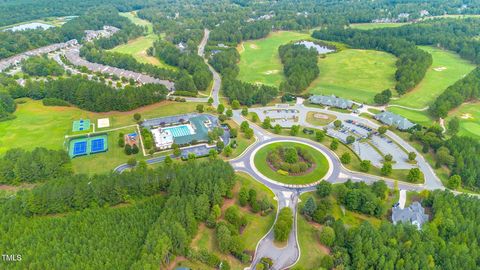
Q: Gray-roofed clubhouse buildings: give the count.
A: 2